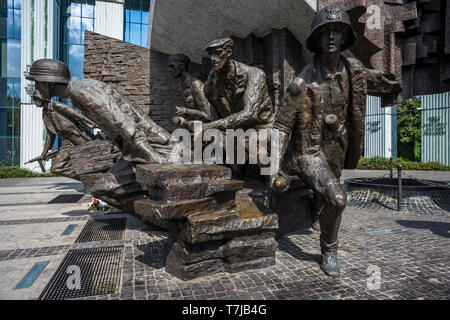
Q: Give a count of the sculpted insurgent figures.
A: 5